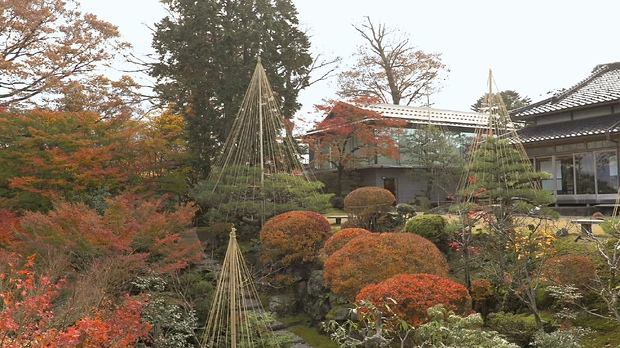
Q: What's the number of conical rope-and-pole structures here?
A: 3